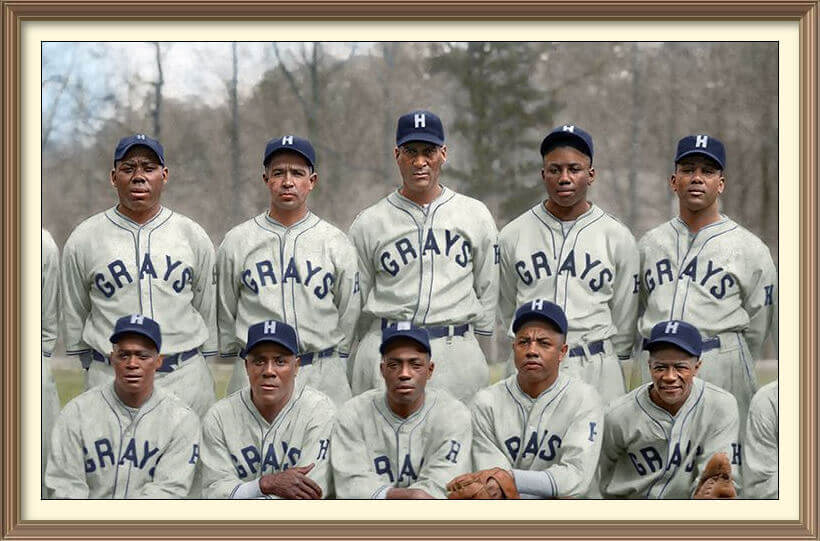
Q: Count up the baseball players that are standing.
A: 5